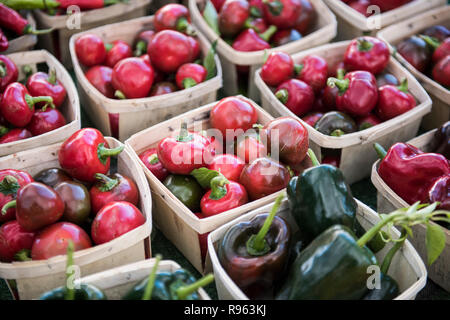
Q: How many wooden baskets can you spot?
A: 13